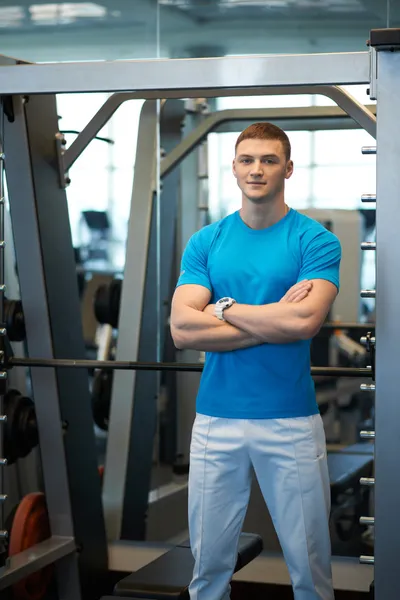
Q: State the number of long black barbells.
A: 1